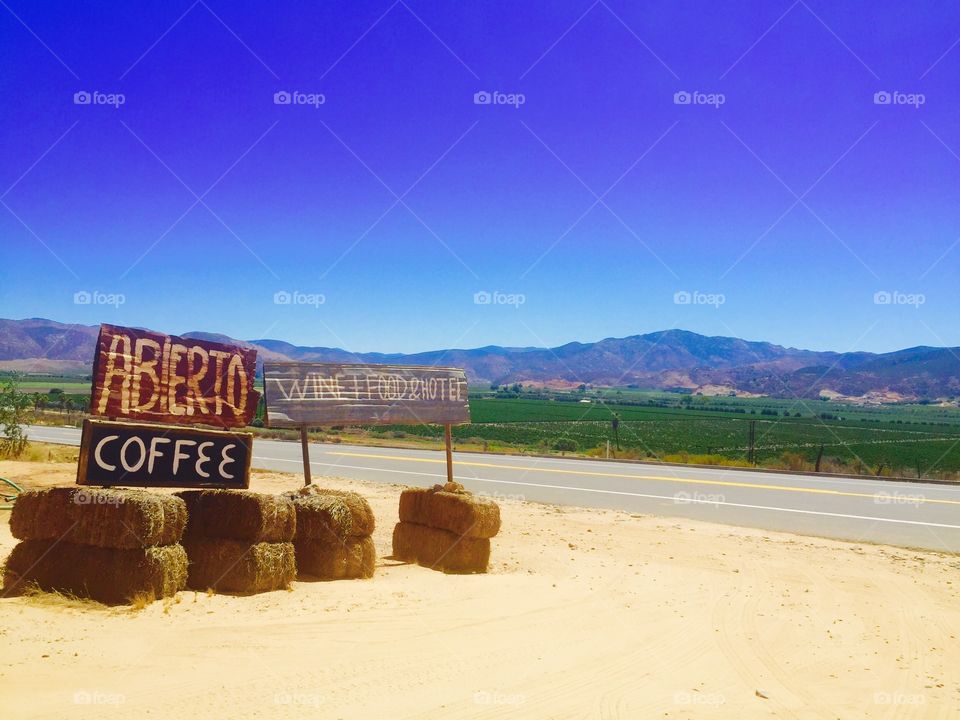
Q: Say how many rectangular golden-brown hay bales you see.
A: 8